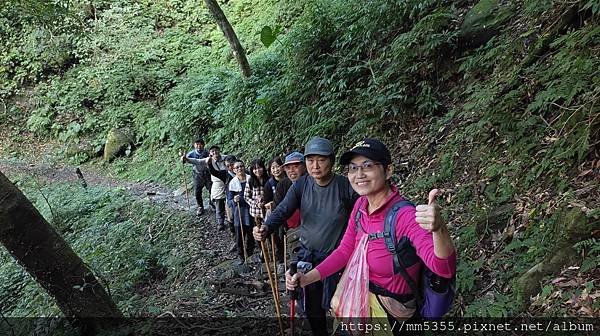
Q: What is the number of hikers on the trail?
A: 9